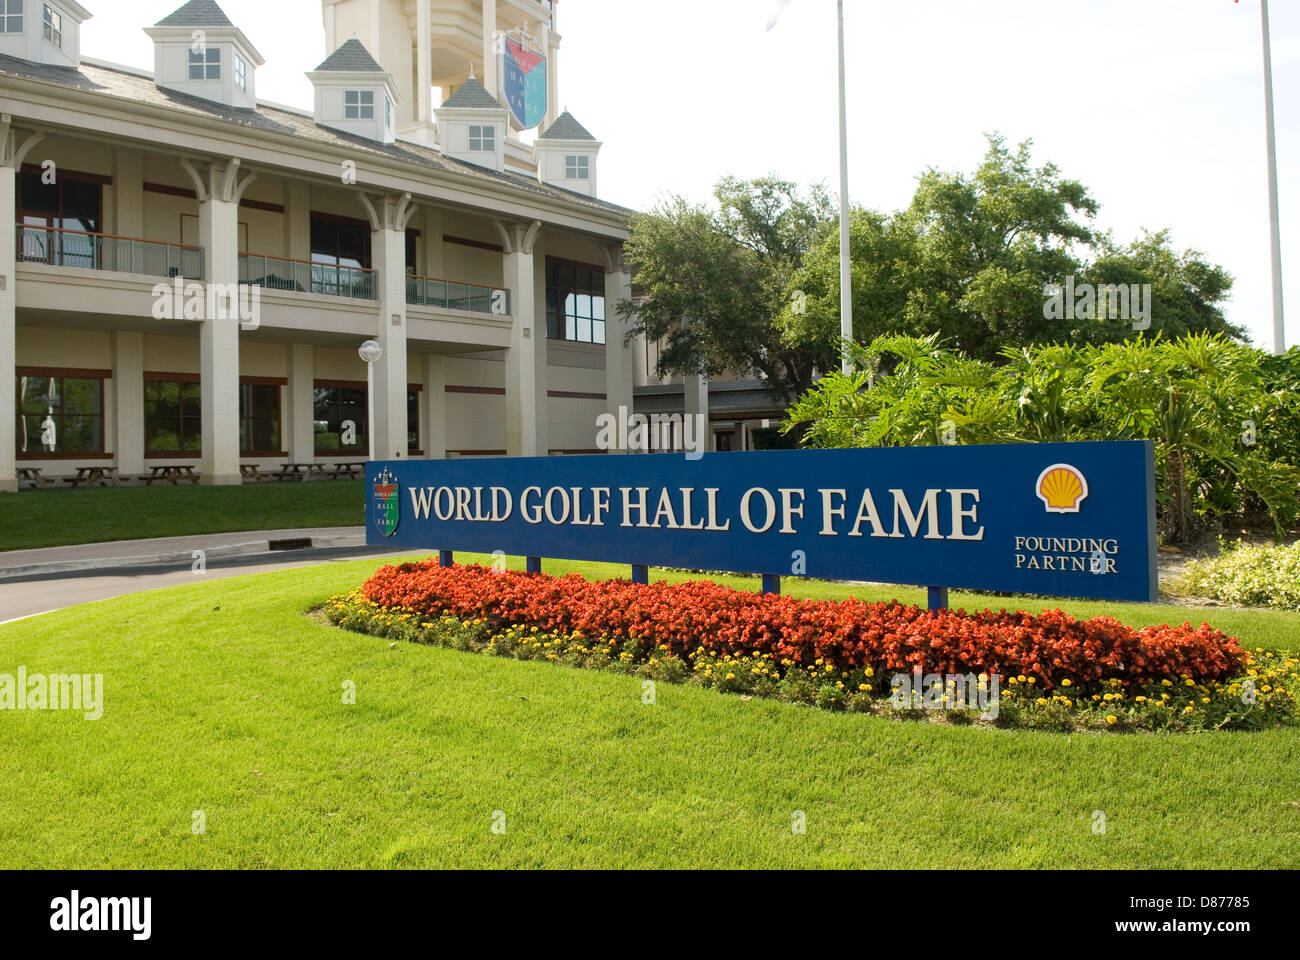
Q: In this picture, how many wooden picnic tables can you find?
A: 6